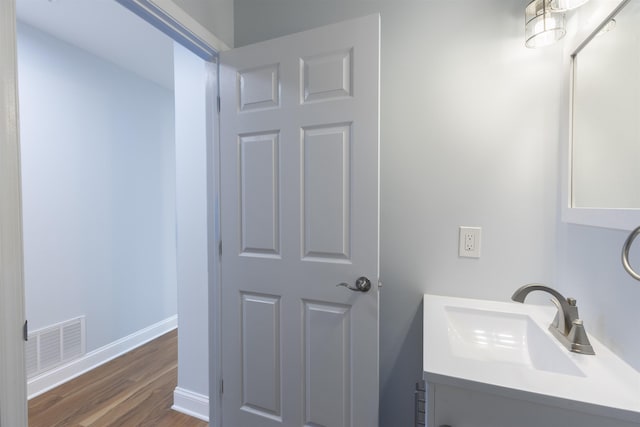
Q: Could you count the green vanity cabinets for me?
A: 0